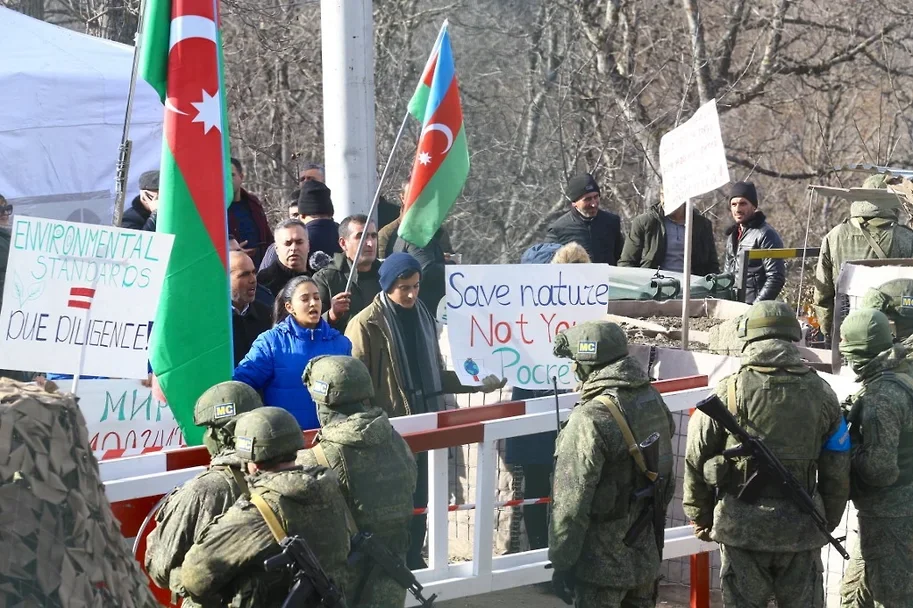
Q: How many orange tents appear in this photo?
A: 0